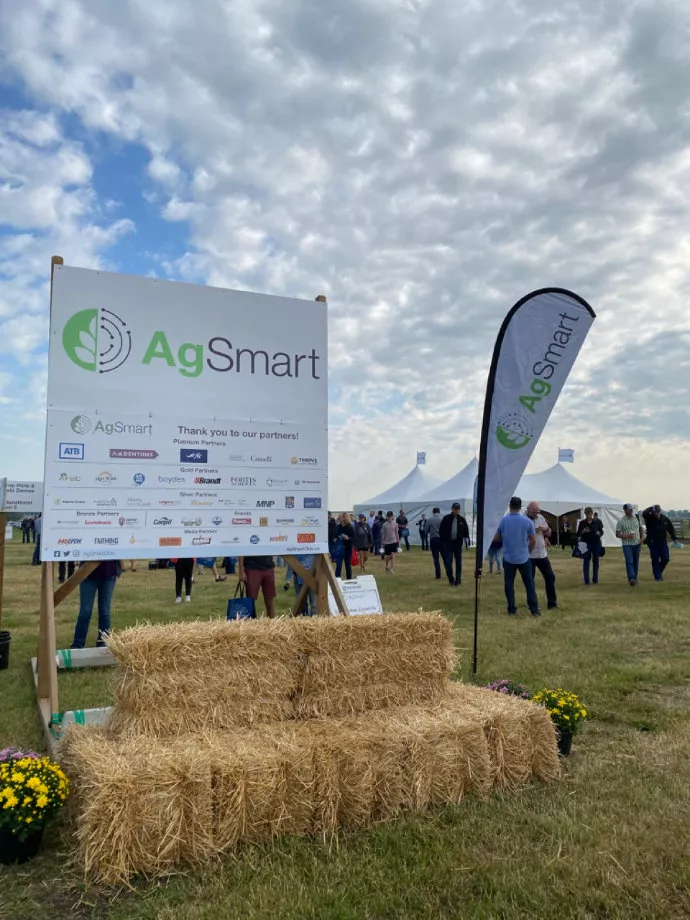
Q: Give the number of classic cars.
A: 0